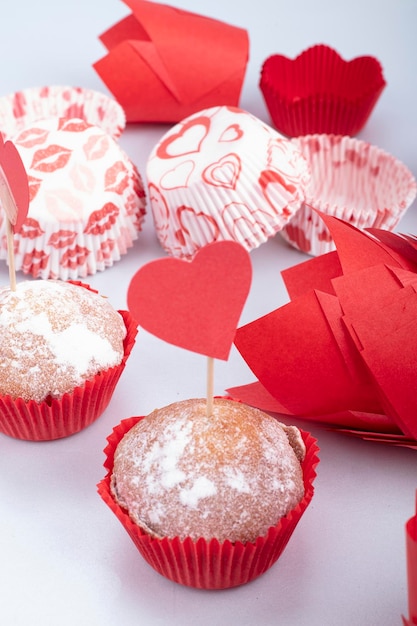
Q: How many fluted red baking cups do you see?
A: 3